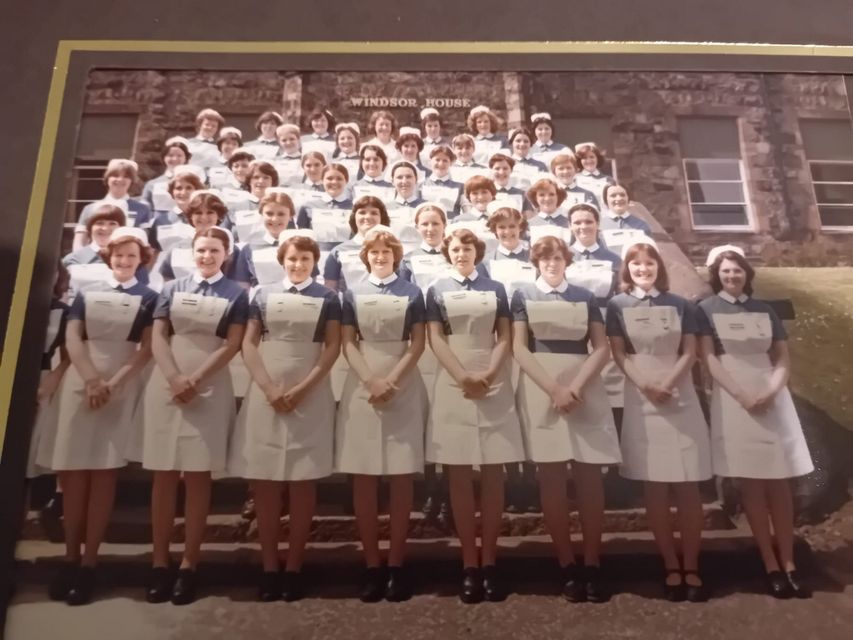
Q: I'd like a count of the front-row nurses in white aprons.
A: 8